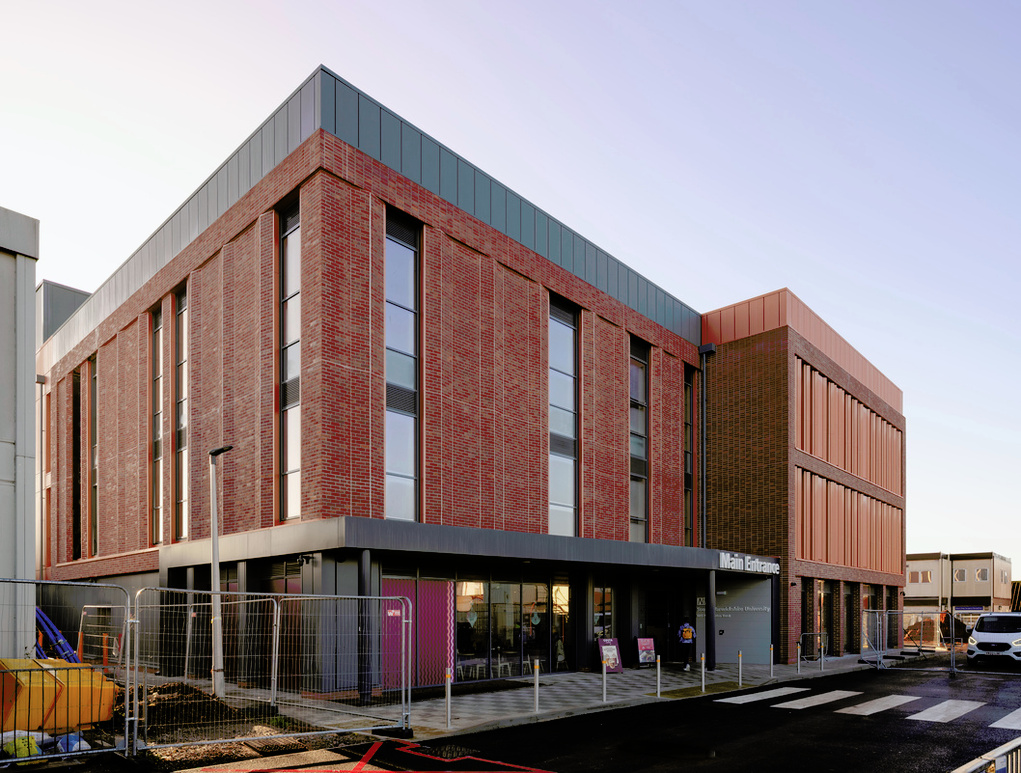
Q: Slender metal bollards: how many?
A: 9